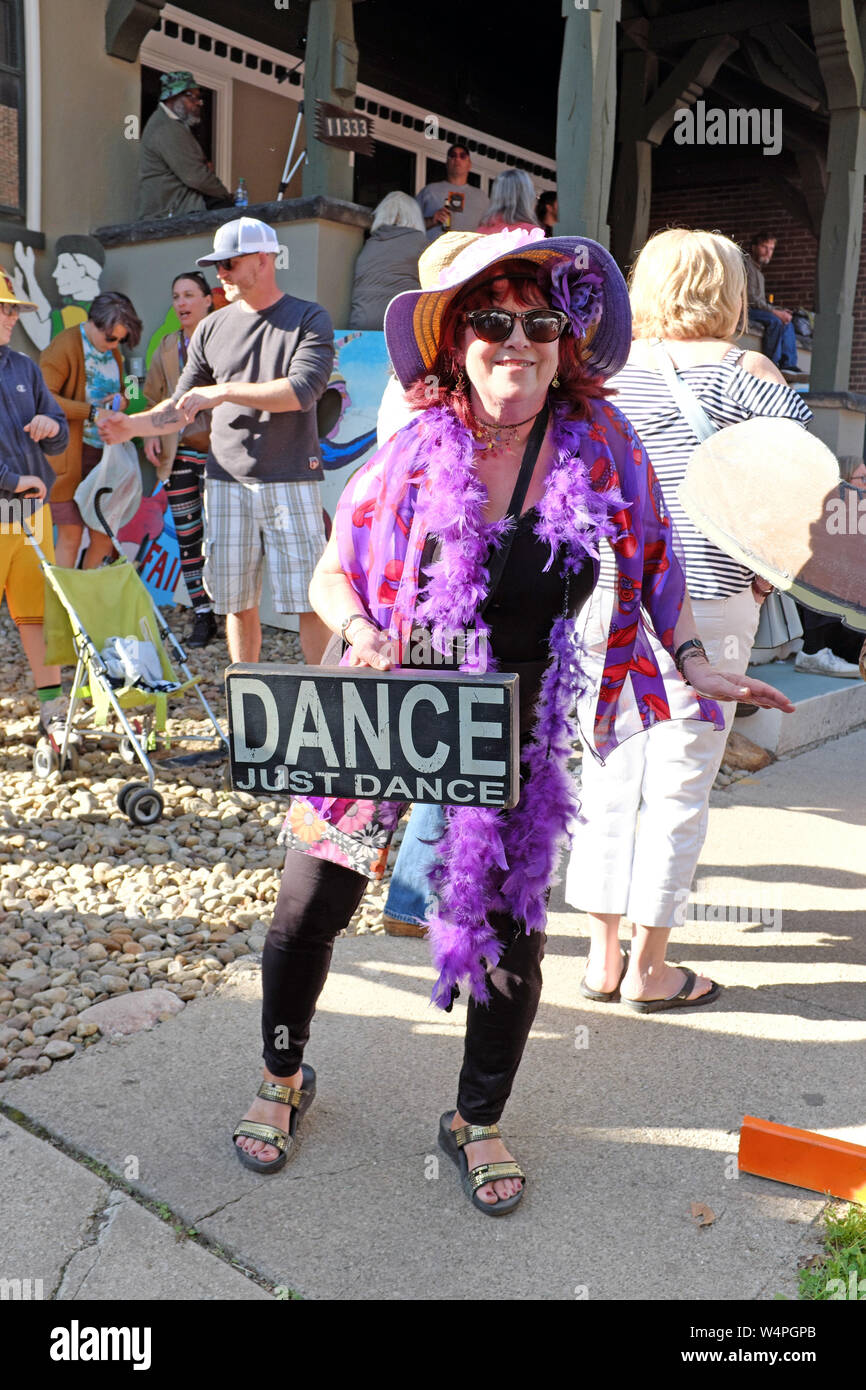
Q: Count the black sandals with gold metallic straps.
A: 2